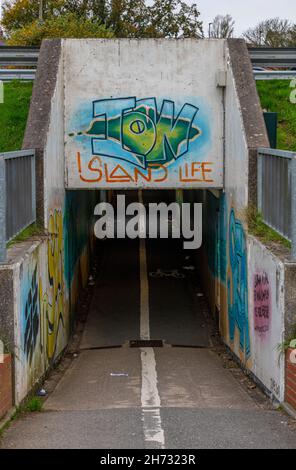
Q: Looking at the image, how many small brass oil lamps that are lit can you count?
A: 0